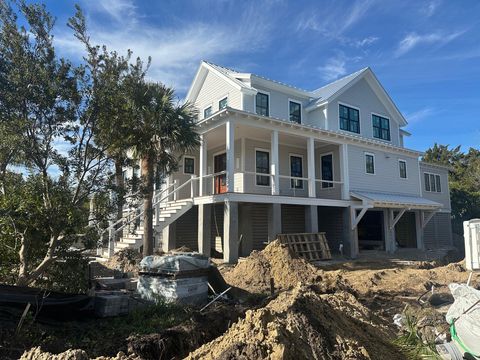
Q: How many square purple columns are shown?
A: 0